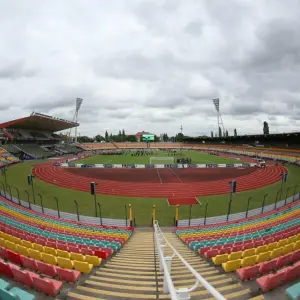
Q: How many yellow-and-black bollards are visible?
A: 3